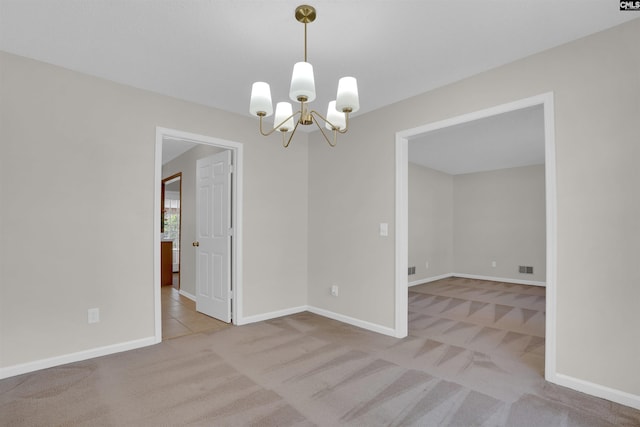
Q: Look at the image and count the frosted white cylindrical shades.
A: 5